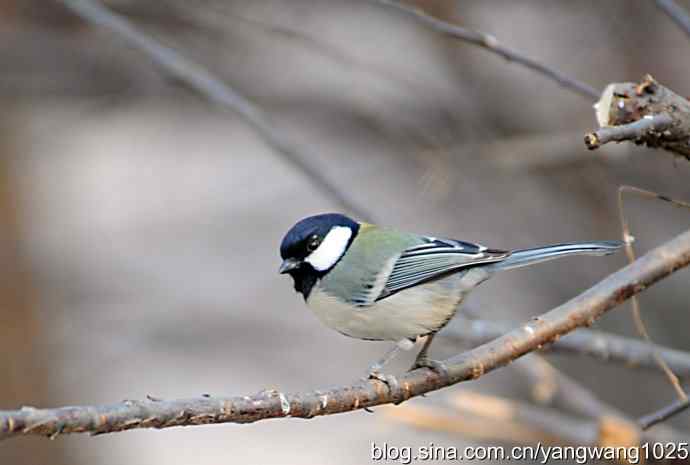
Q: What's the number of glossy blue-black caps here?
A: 1